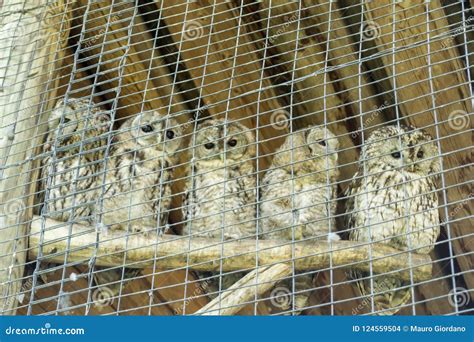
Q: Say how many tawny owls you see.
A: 5